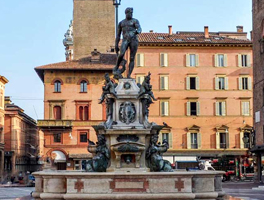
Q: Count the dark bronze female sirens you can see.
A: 2